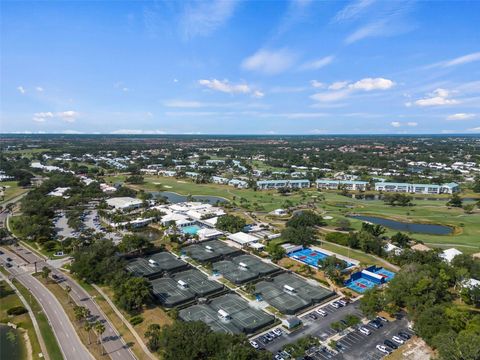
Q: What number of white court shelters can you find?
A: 6